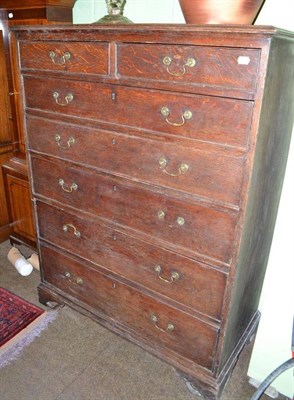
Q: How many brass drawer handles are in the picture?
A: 12